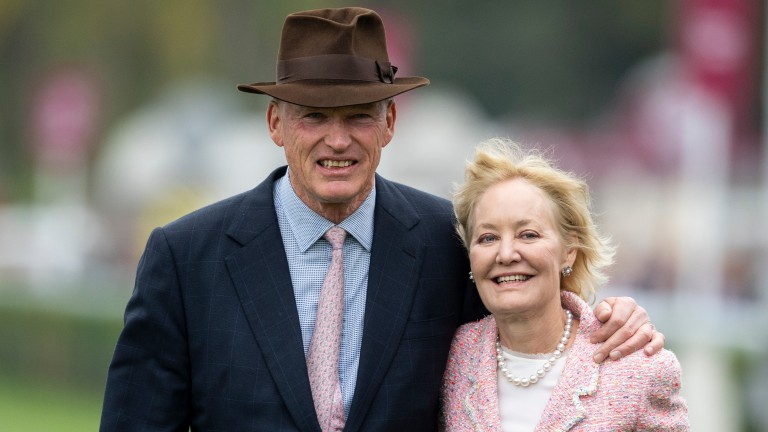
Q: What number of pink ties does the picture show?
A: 1